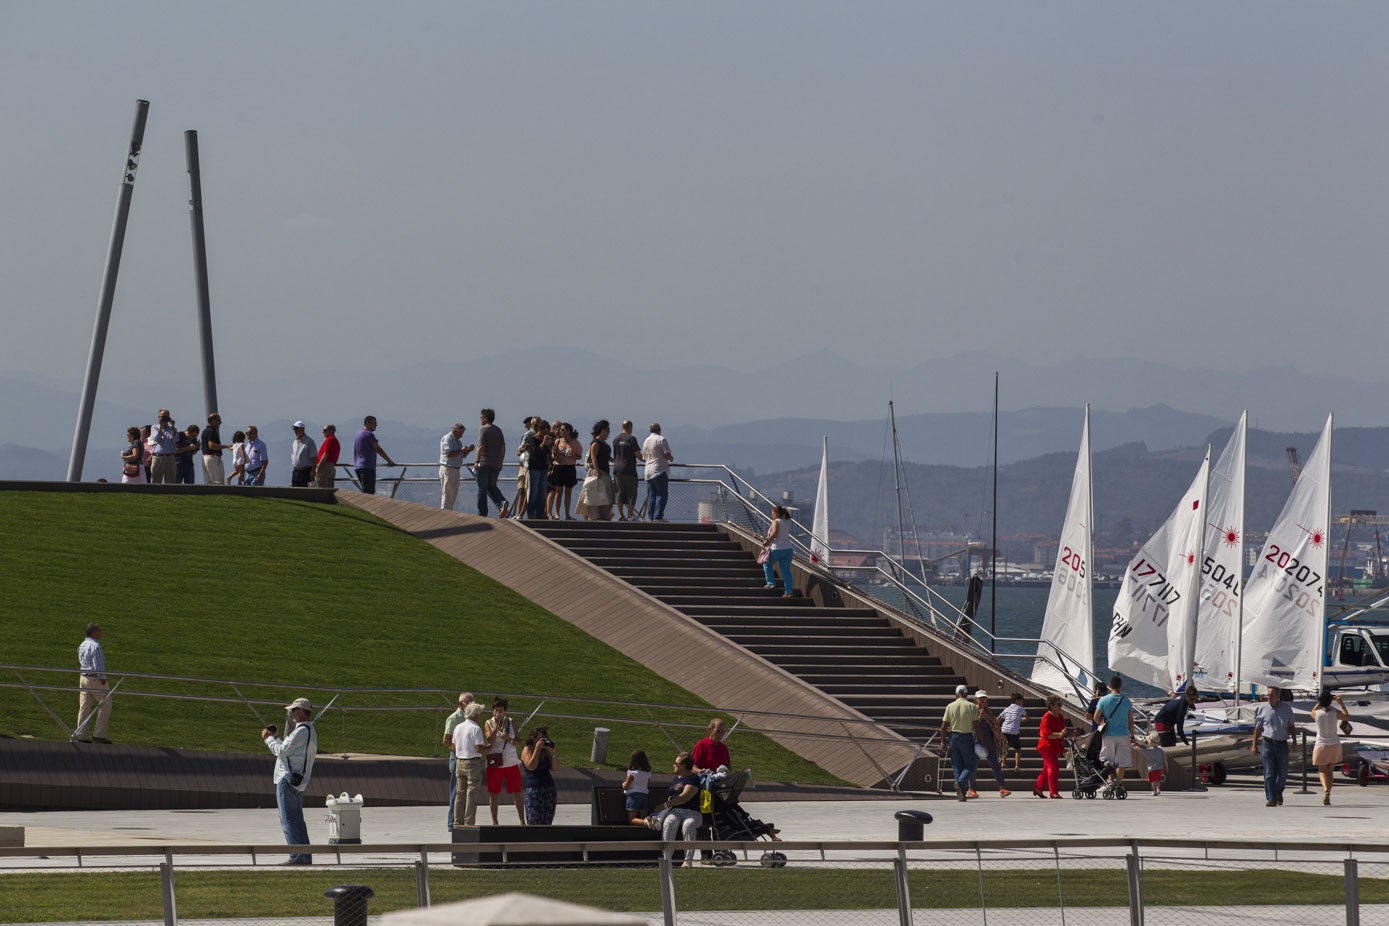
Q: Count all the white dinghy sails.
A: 5